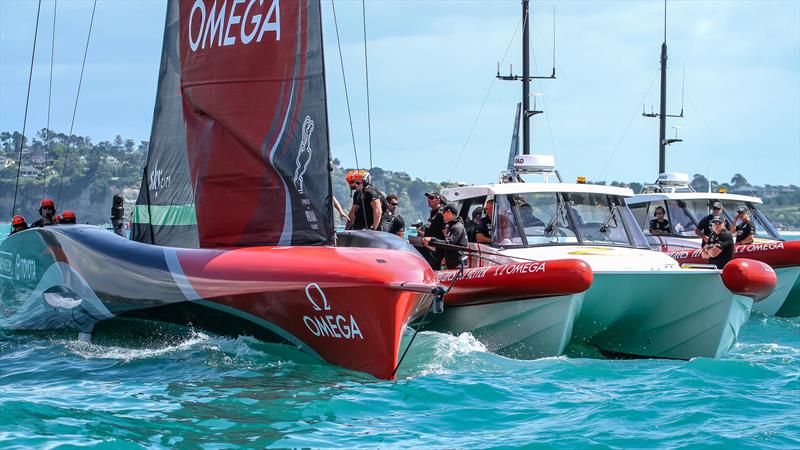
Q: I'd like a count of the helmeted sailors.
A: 5